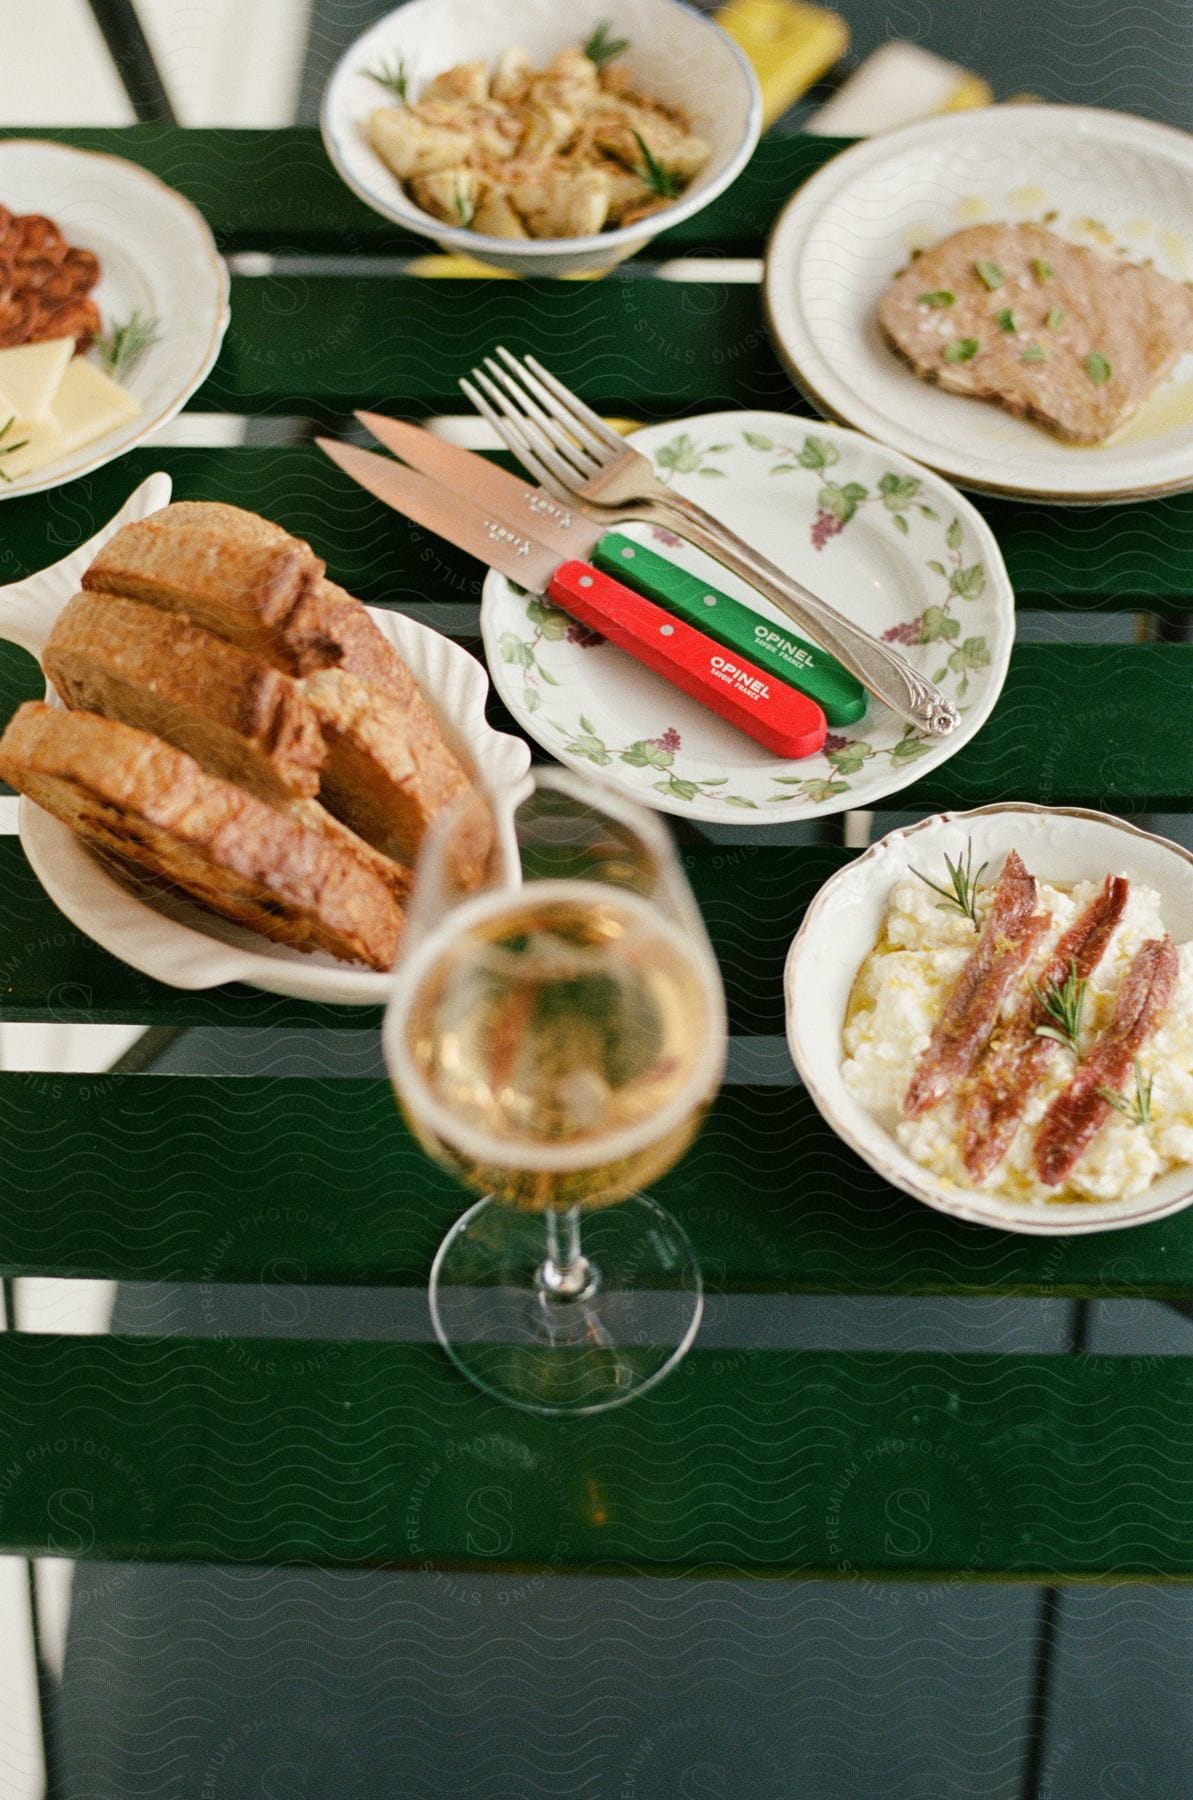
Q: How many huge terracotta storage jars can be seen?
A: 0